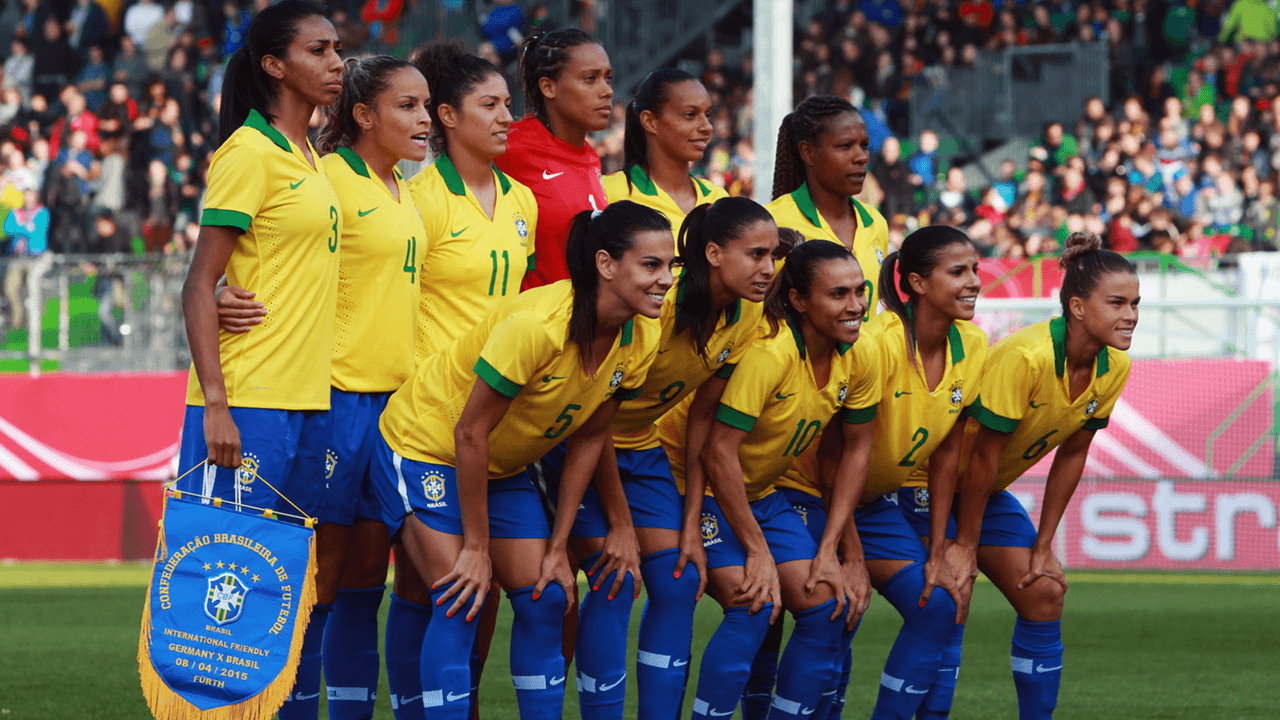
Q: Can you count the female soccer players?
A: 11